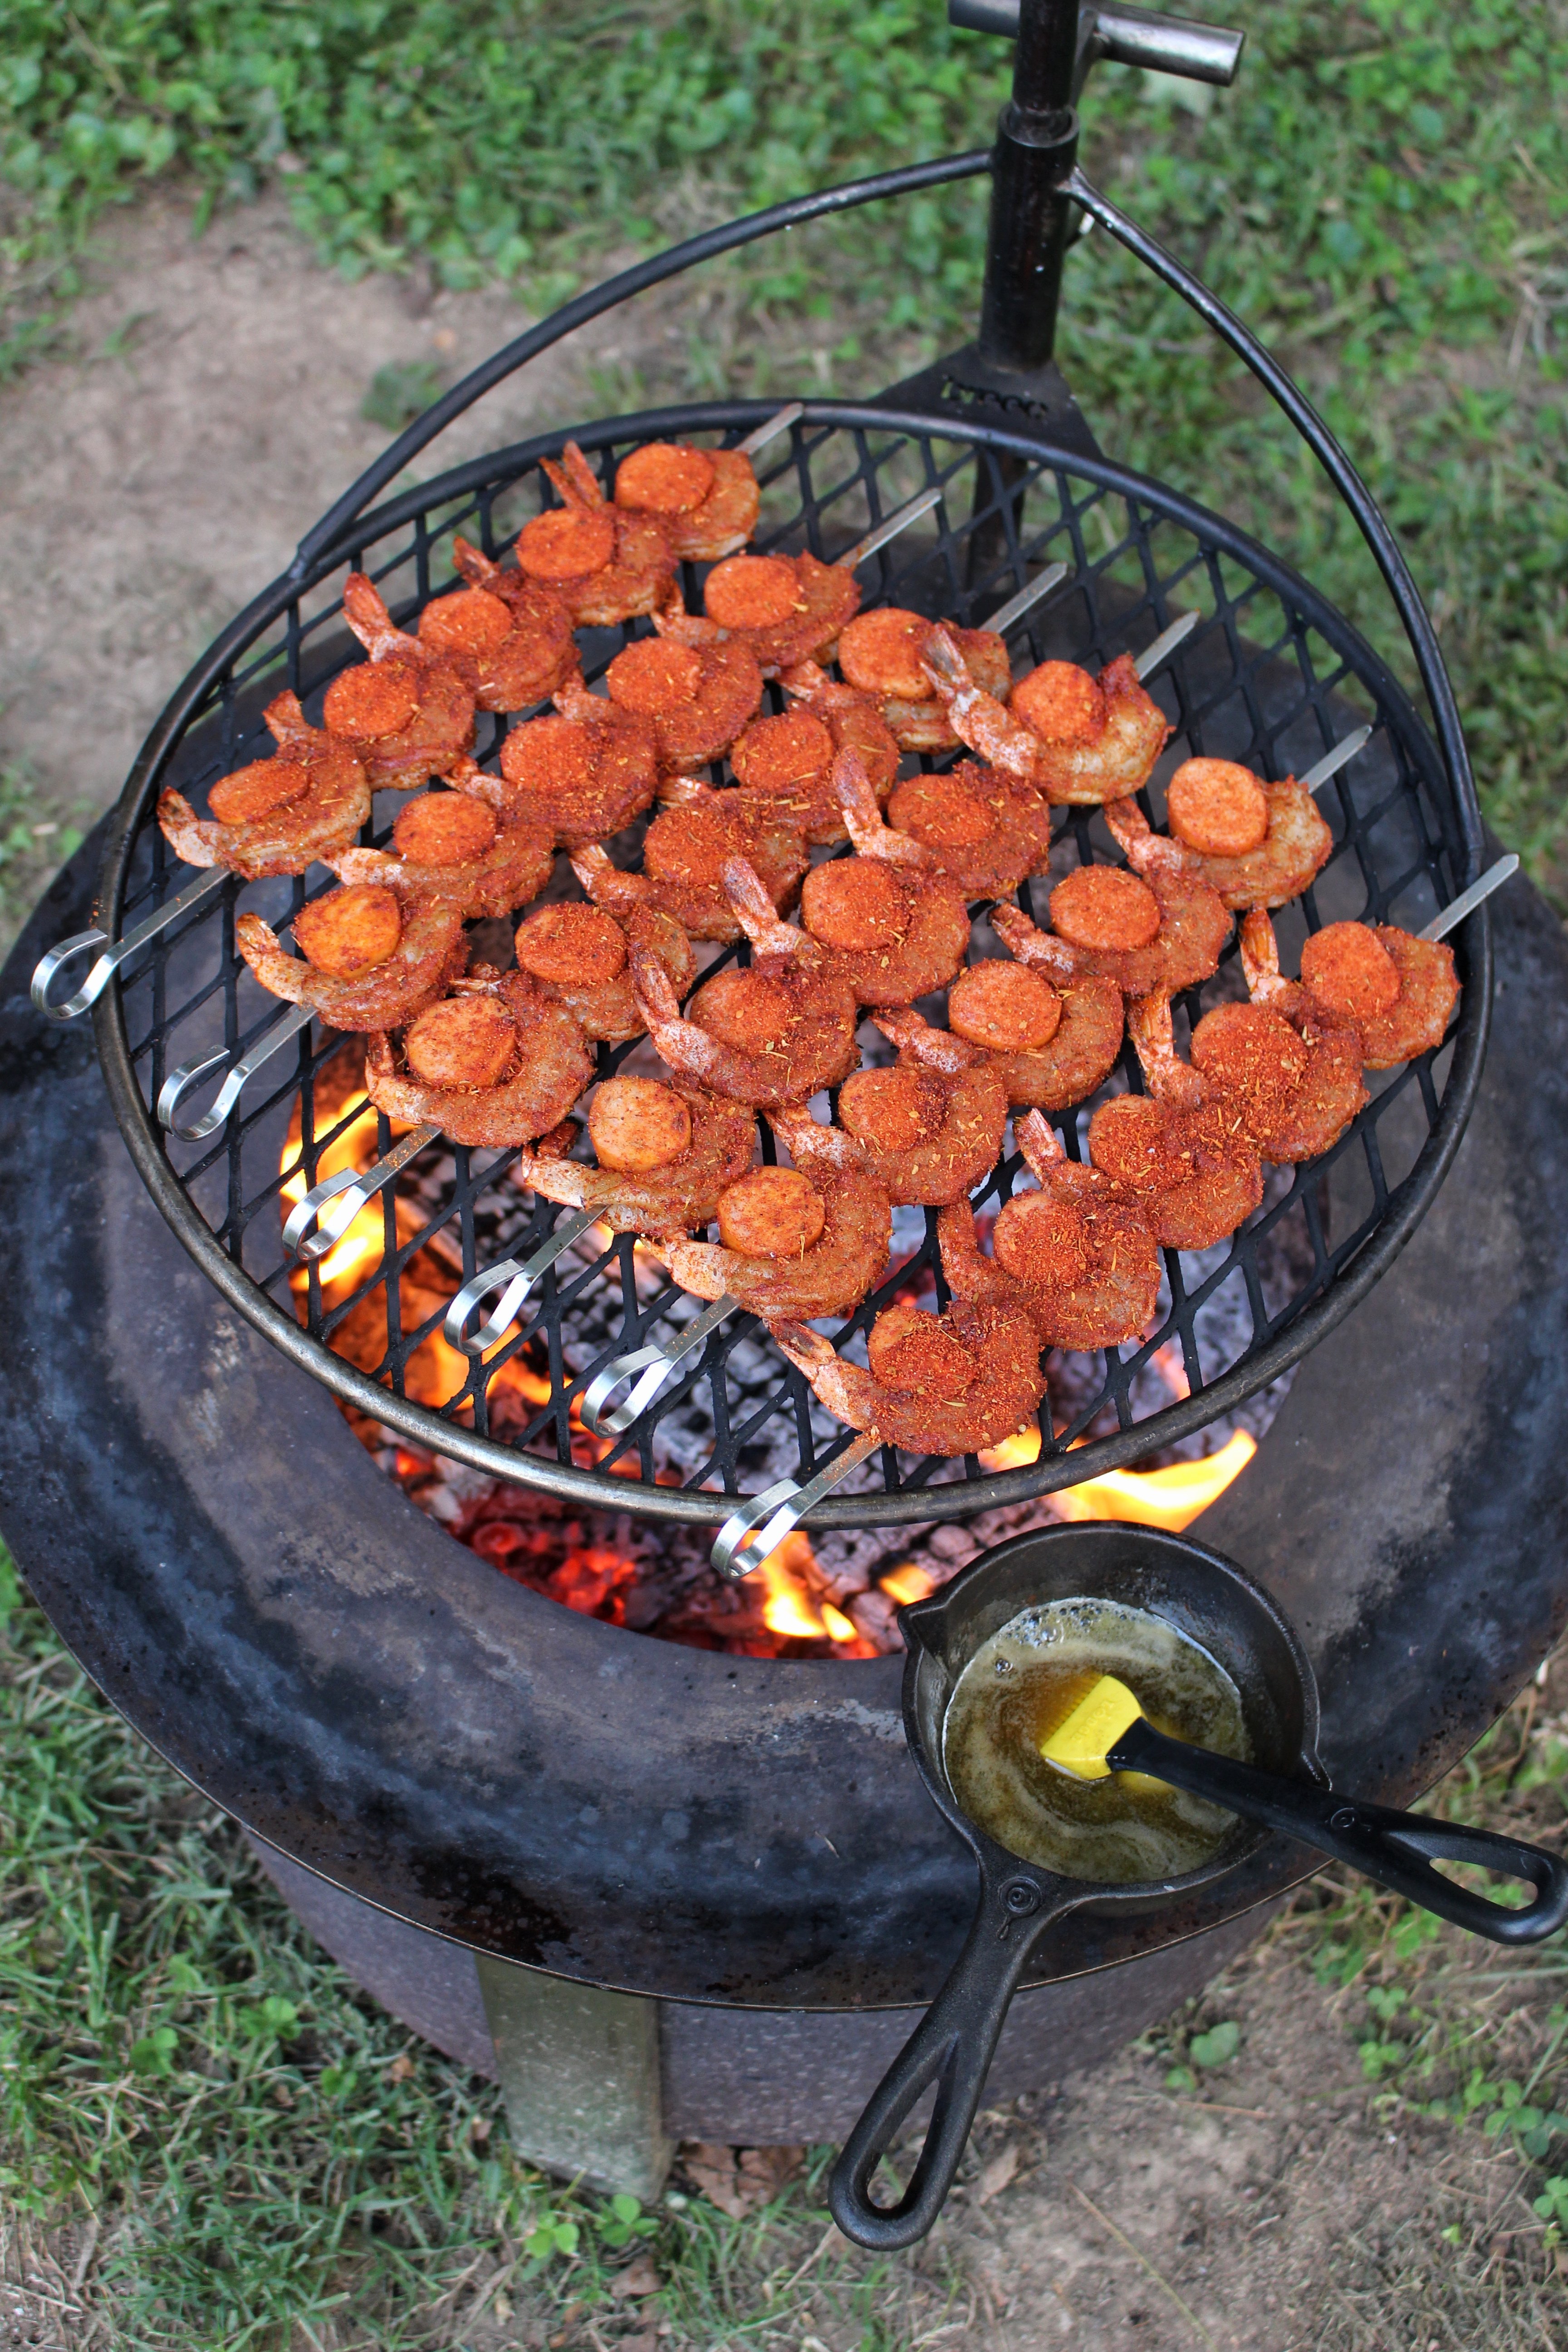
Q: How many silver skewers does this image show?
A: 6